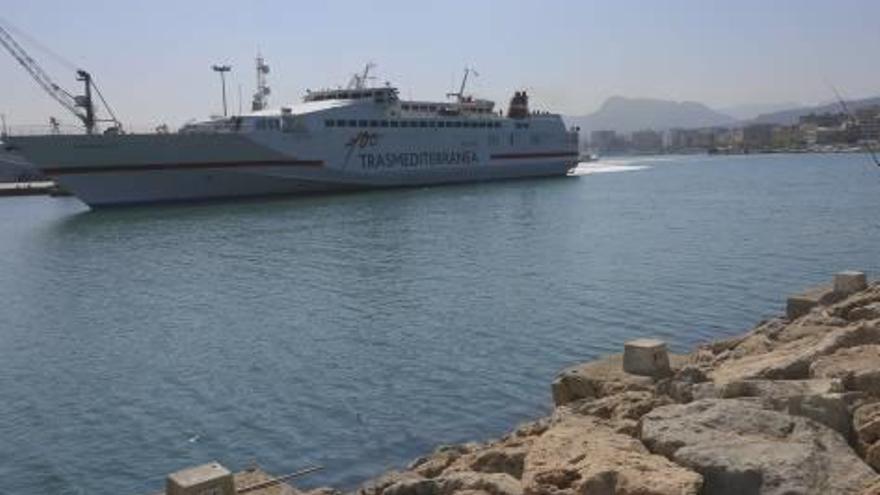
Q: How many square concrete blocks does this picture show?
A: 3